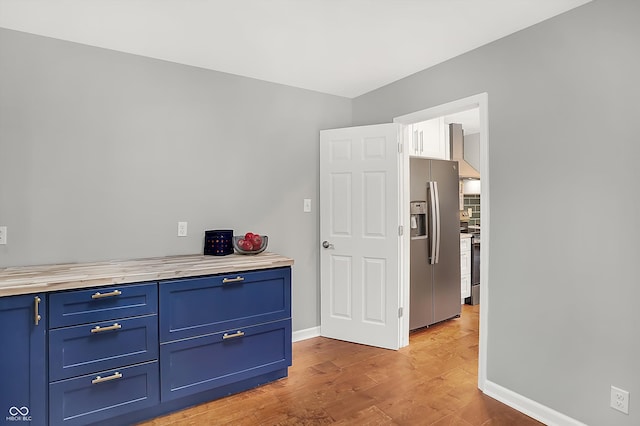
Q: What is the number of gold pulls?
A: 6